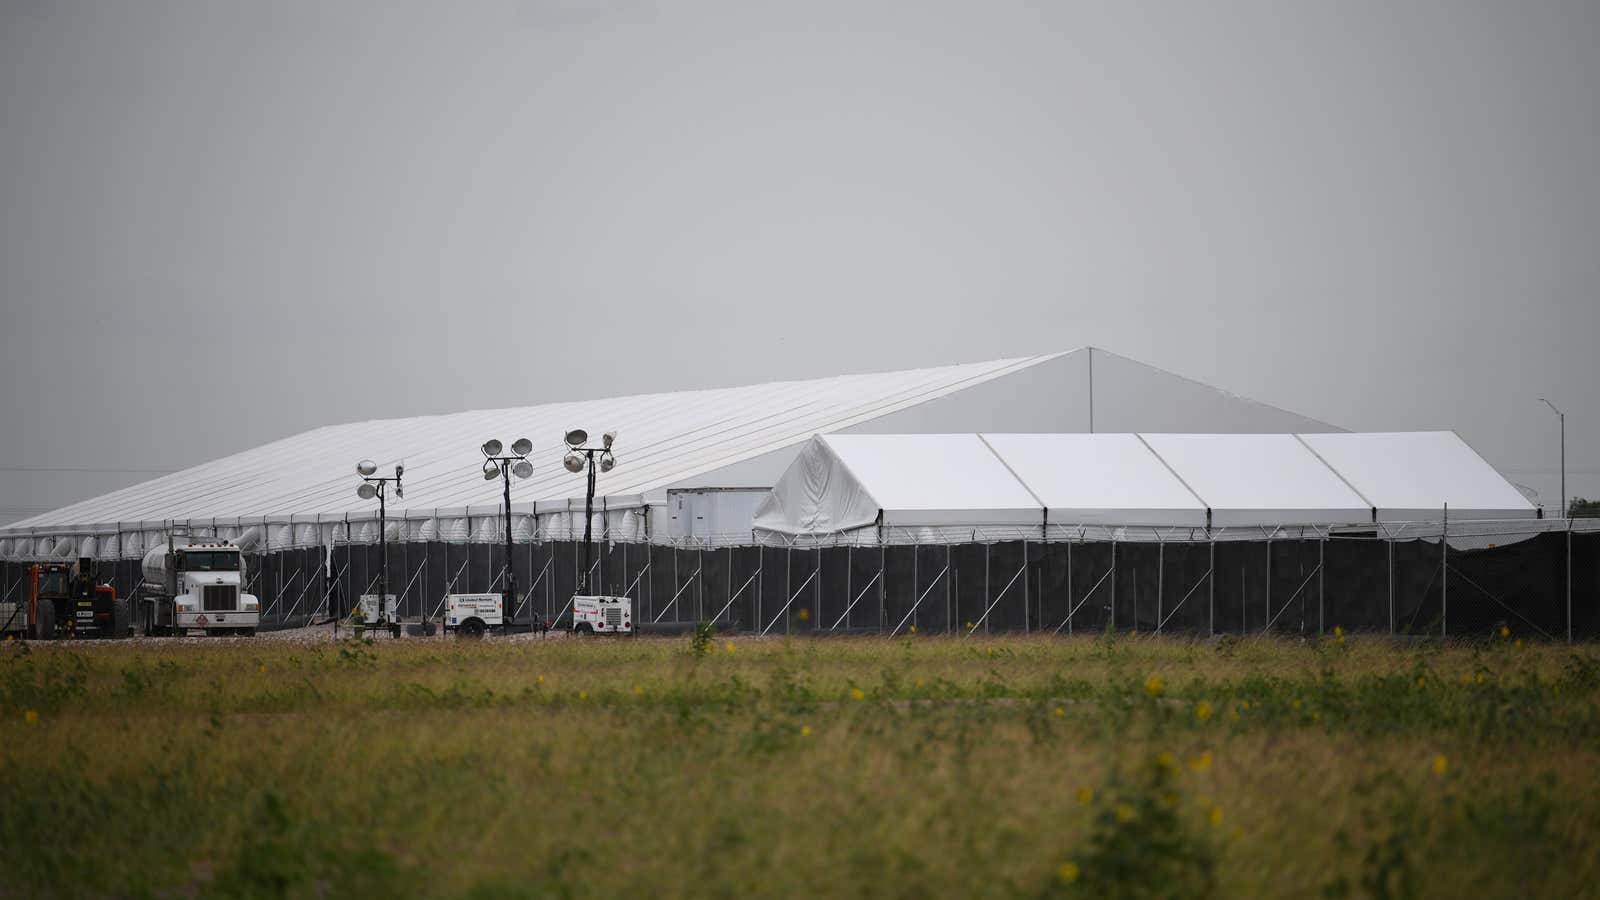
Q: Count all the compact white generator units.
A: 3